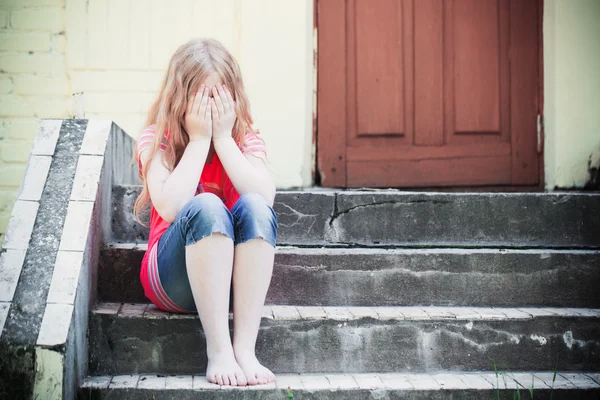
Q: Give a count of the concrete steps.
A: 4